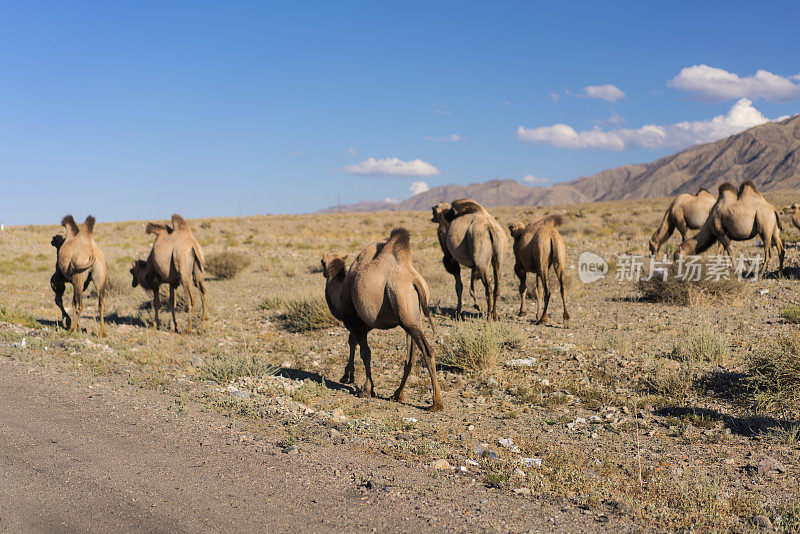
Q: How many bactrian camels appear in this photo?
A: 8